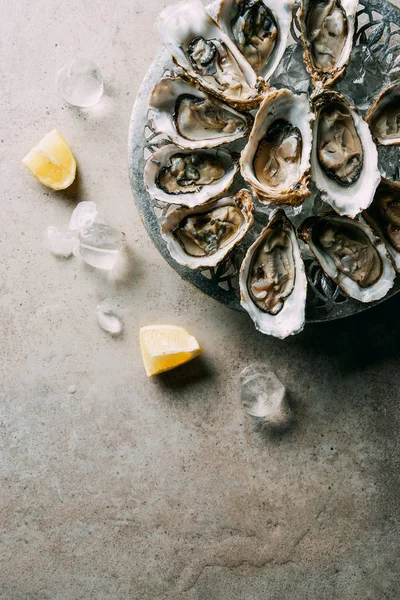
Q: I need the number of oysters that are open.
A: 12